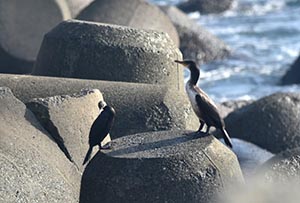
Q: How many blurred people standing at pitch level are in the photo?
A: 0